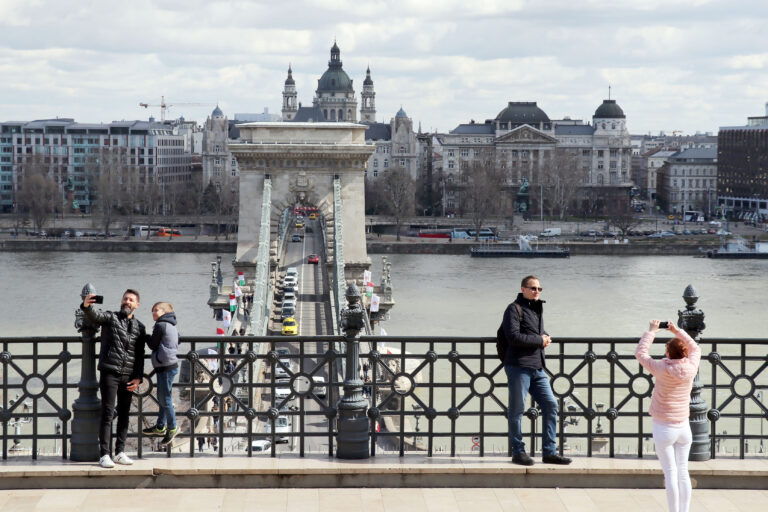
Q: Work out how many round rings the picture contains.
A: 9